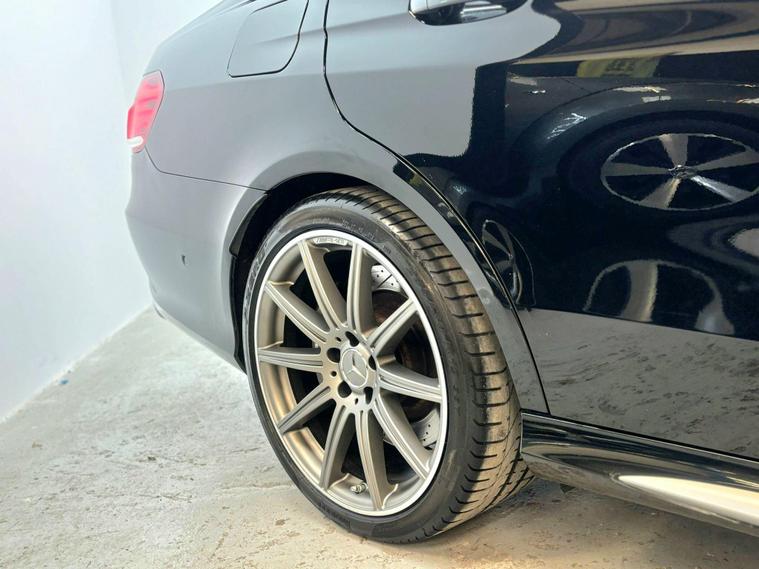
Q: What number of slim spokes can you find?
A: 10